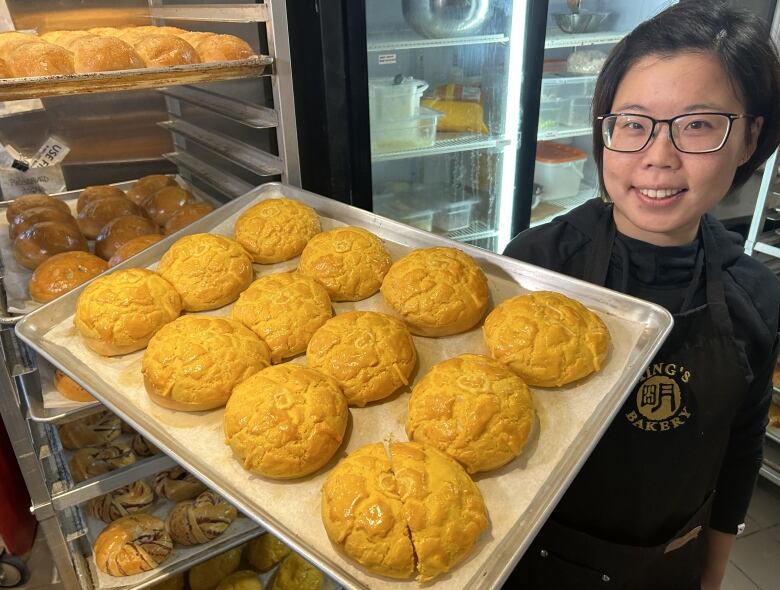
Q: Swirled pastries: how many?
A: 7